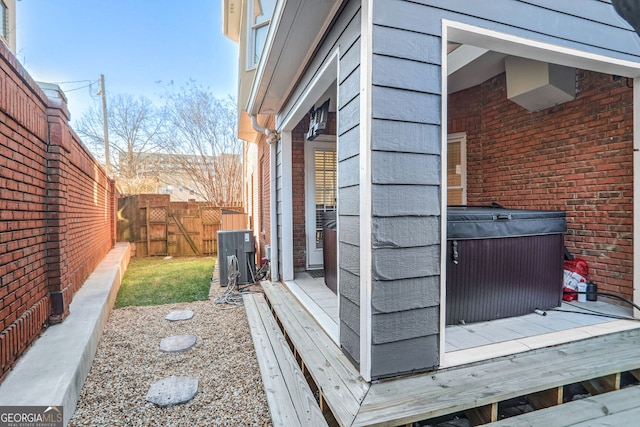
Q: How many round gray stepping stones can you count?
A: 3